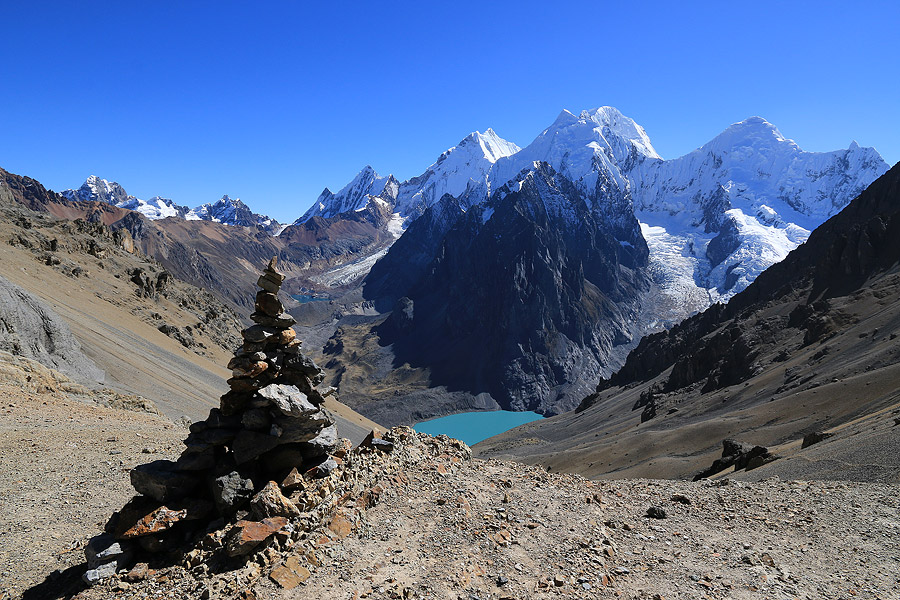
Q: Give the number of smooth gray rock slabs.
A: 1